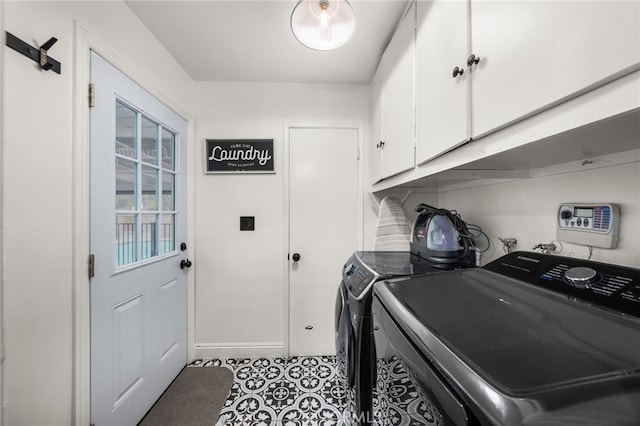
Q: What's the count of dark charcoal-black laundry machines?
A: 2